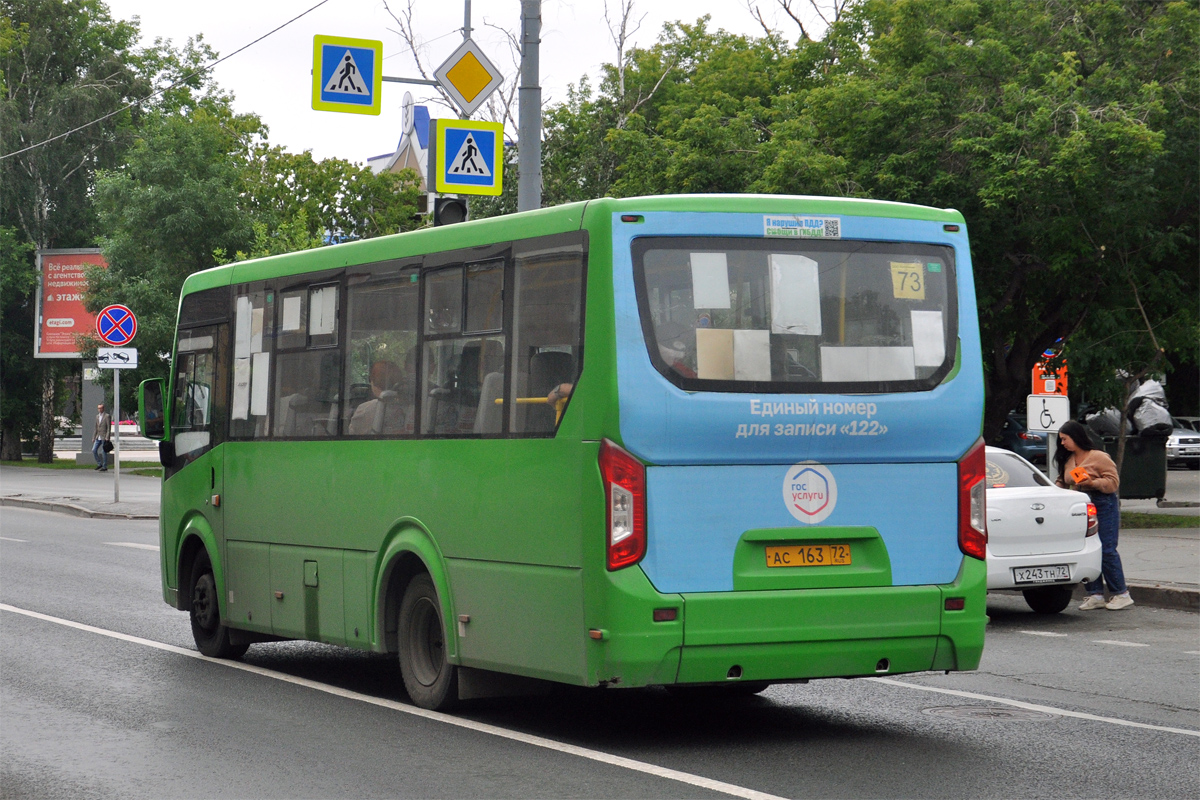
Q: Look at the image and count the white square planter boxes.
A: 1